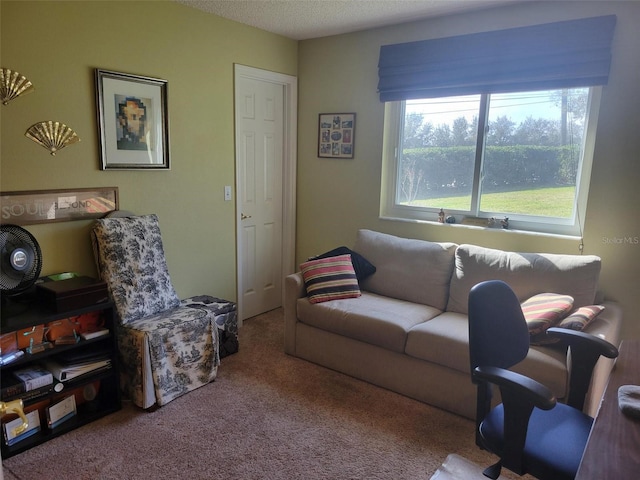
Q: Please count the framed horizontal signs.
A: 1